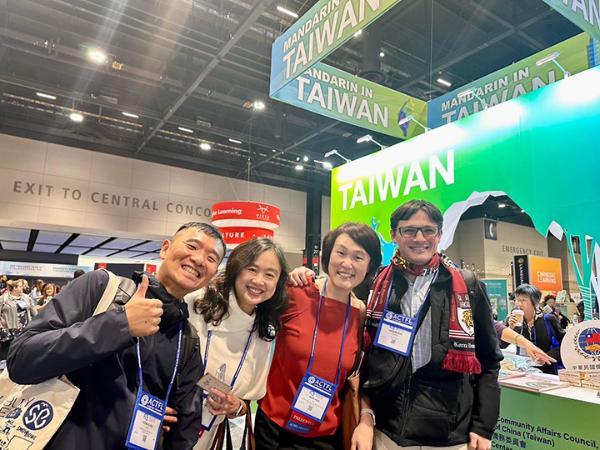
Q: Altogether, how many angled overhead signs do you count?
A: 4